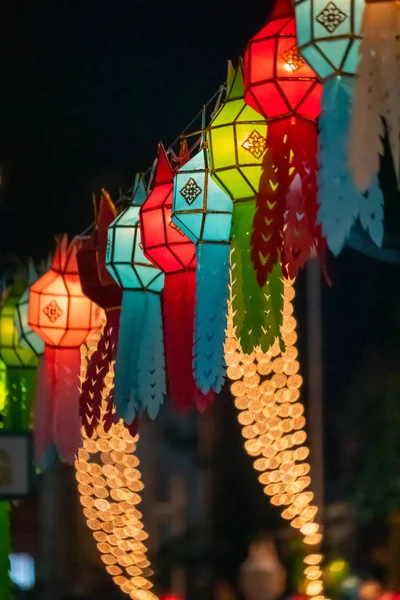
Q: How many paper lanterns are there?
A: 11